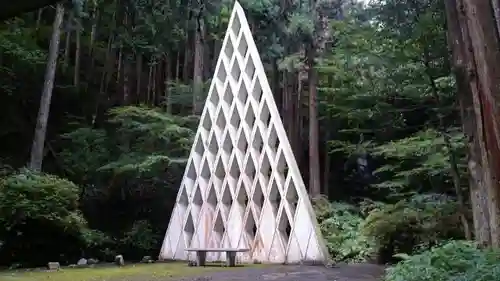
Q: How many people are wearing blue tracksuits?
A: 0